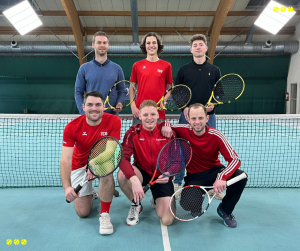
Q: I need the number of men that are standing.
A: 3